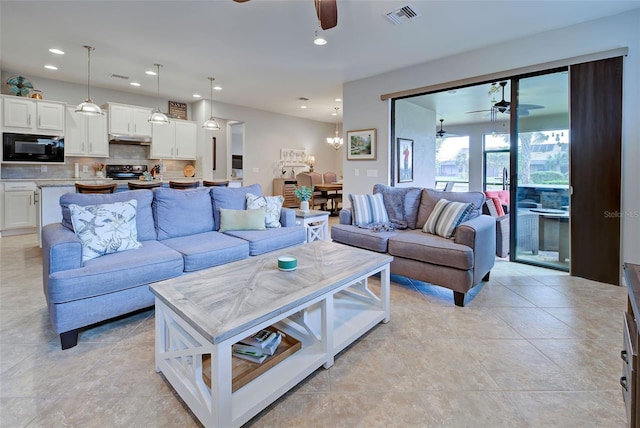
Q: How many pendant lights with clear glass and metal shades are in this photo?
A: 3